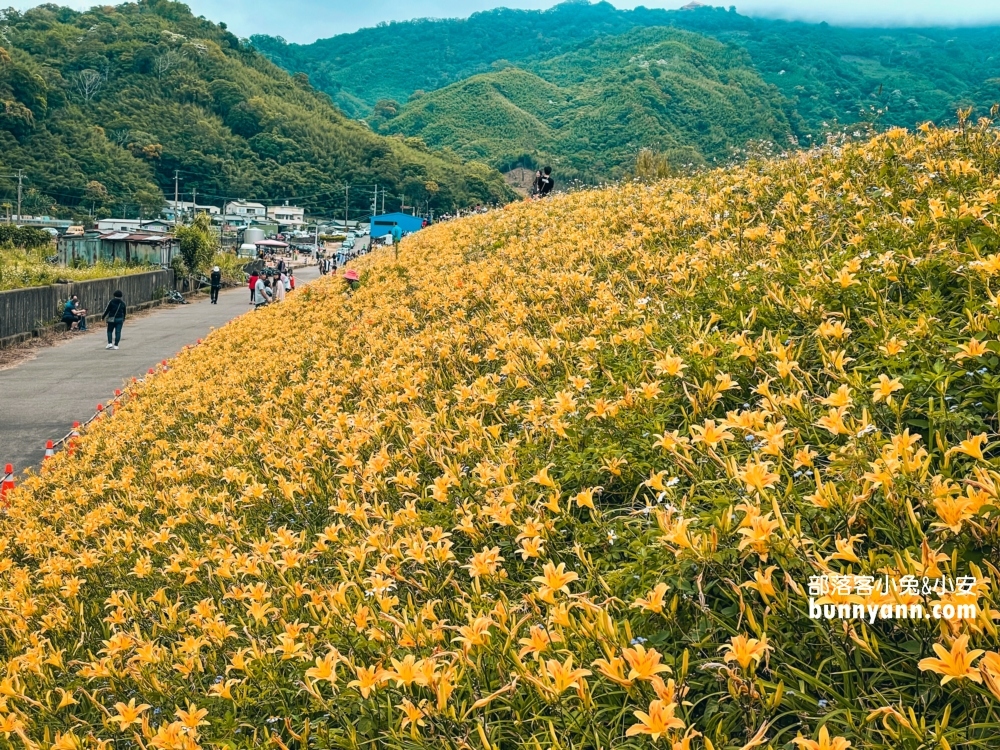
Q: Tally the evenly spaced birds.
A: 0